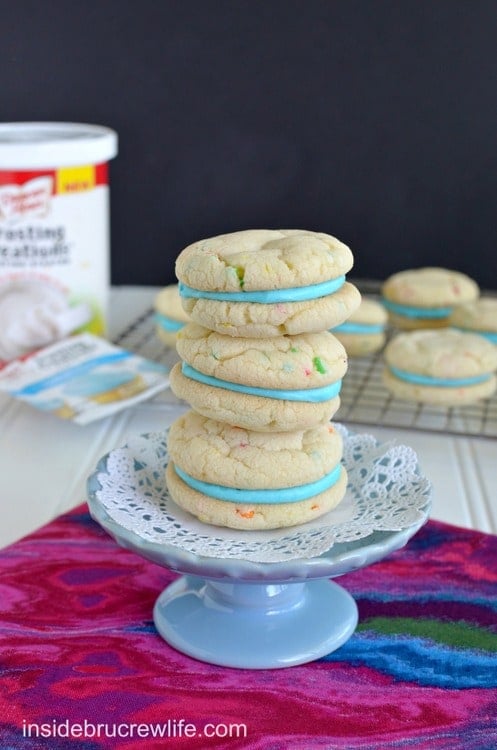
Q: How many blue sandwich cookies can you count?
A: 8